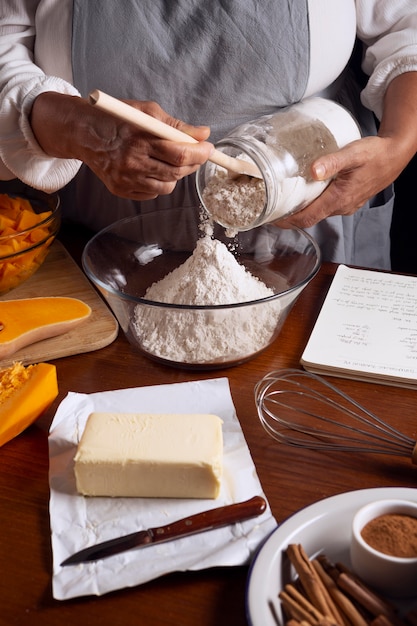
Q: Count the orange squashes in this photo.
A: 2